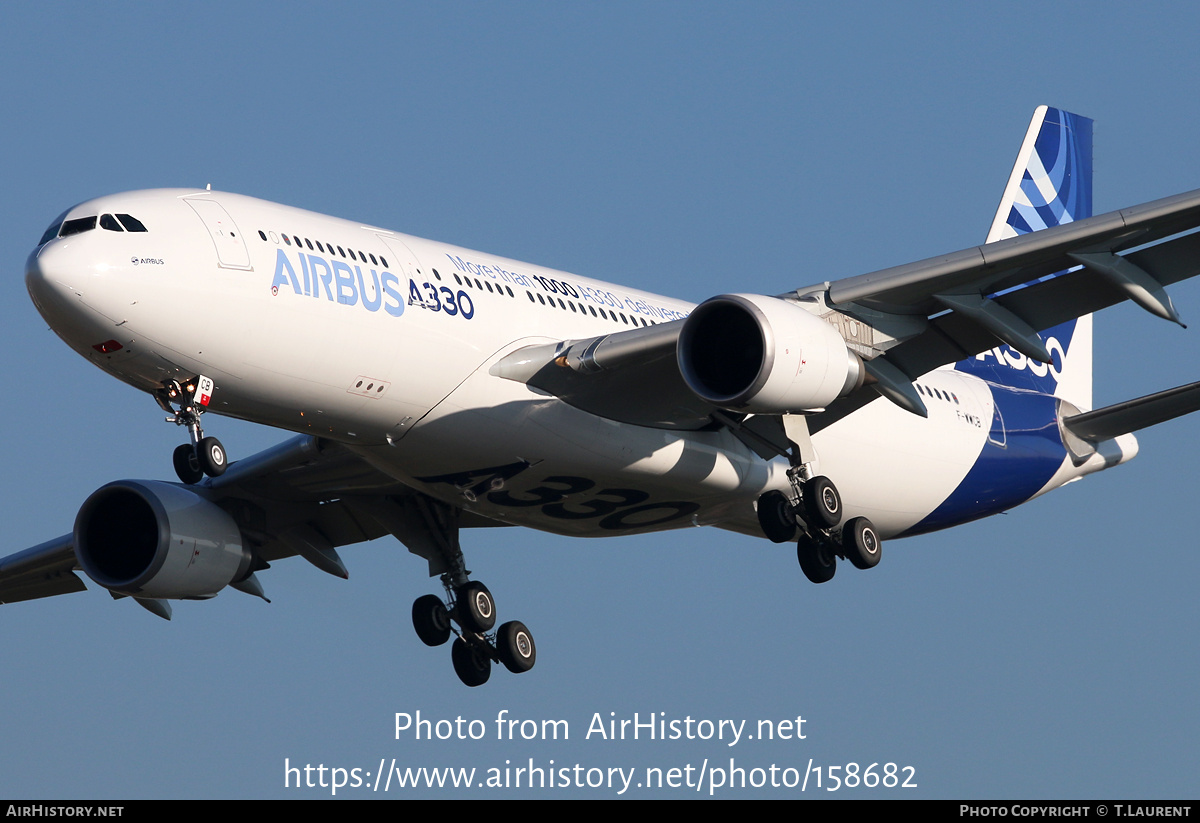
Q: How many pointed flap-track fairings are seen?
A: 6